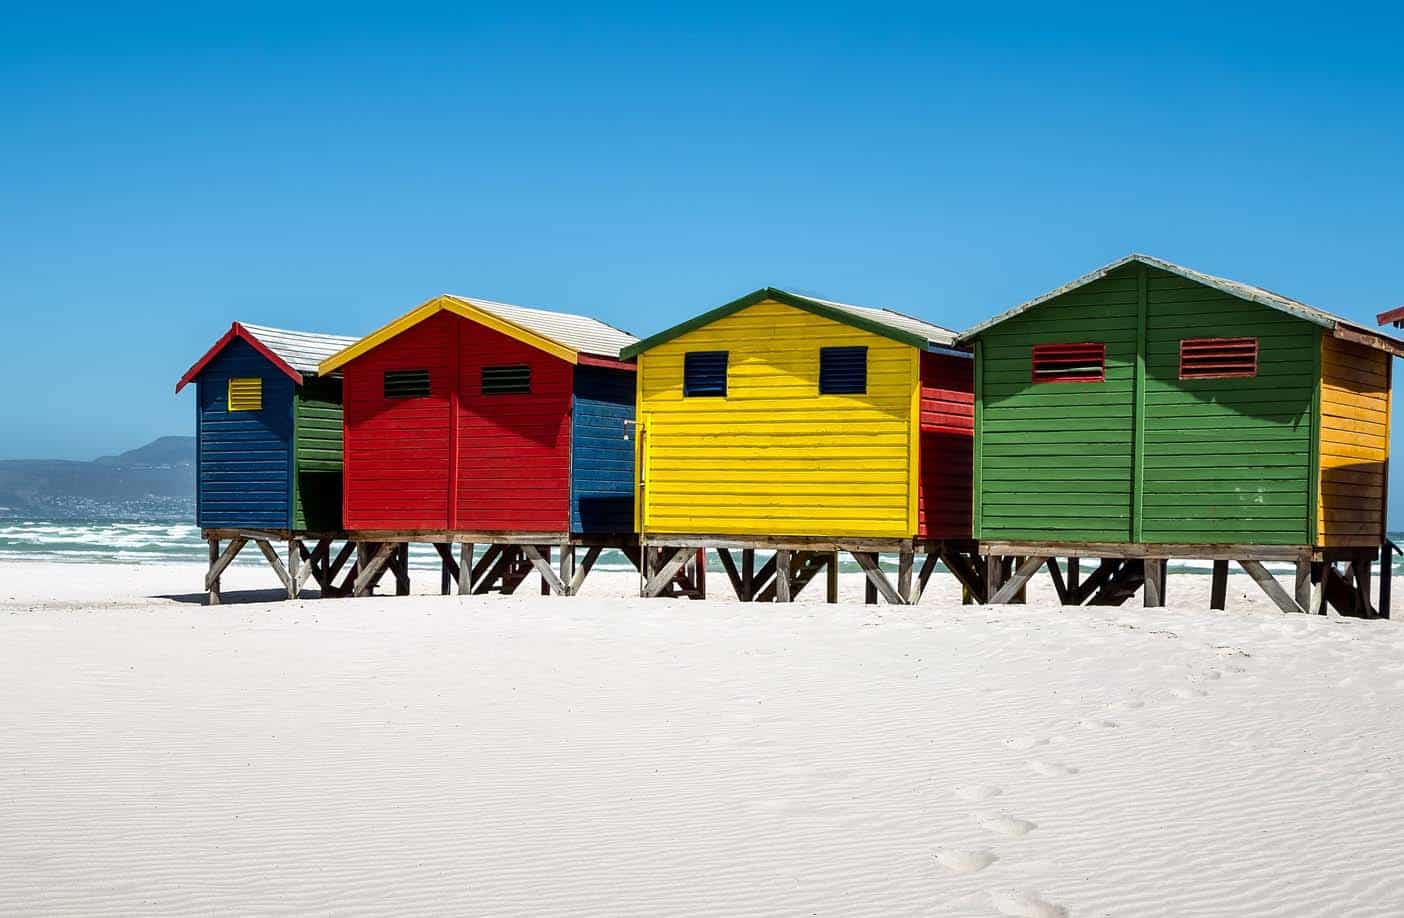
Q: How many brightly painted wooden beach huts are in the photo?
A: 4